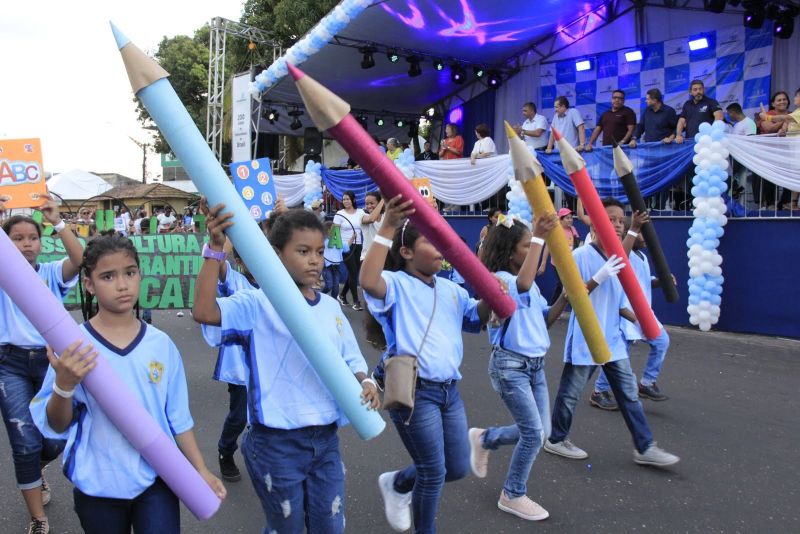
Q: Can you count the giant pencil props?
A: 6